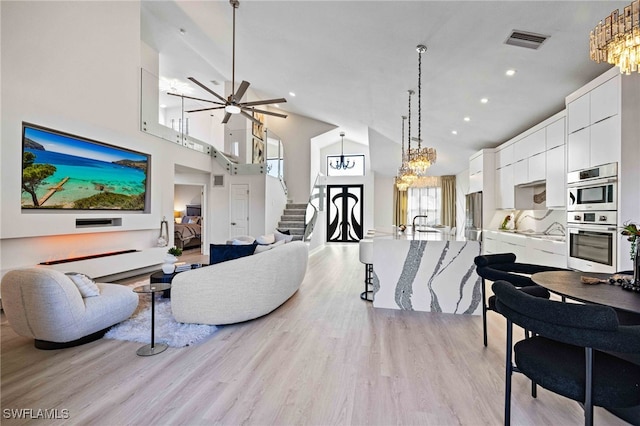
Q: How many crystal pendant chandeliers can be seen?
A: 4